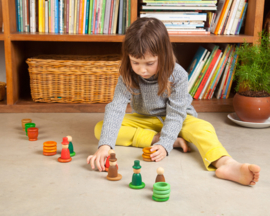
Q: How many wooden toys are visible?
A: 12